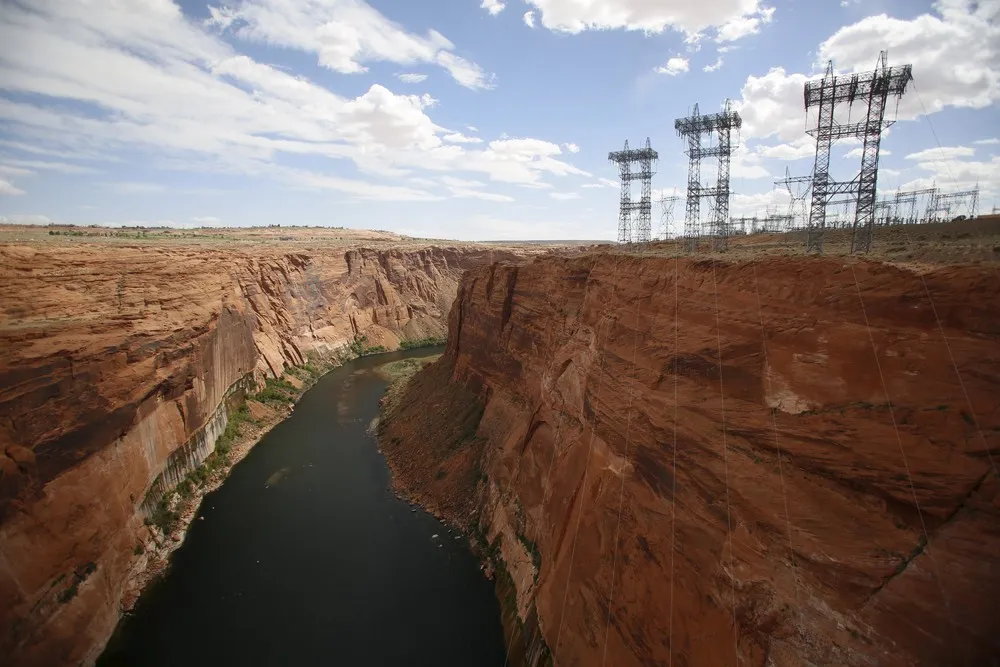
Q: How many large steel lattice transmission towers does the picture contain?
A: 3